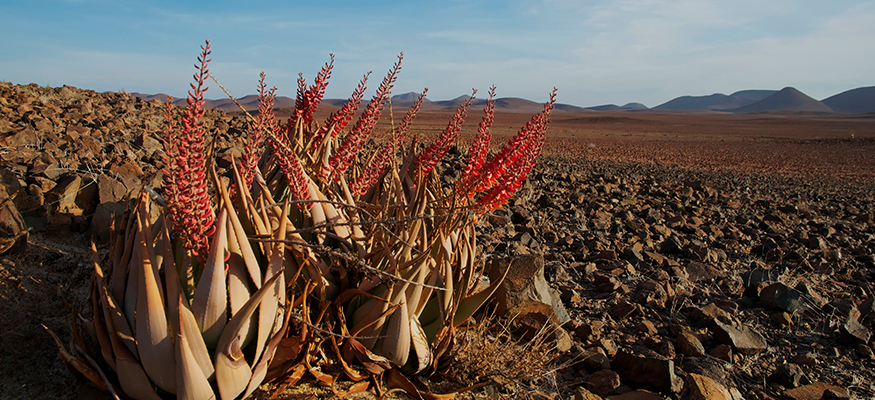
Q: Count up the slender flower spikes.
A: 13